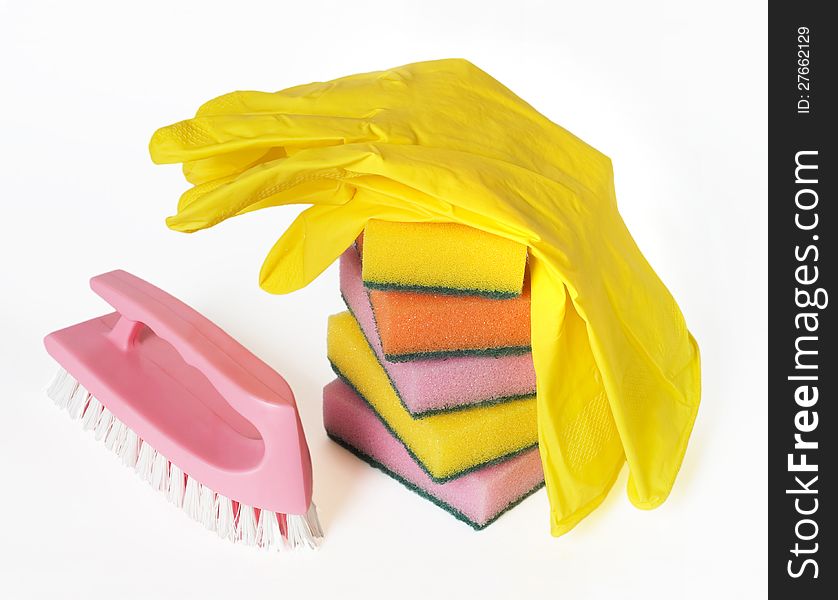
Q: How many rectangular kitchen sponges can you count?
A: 5